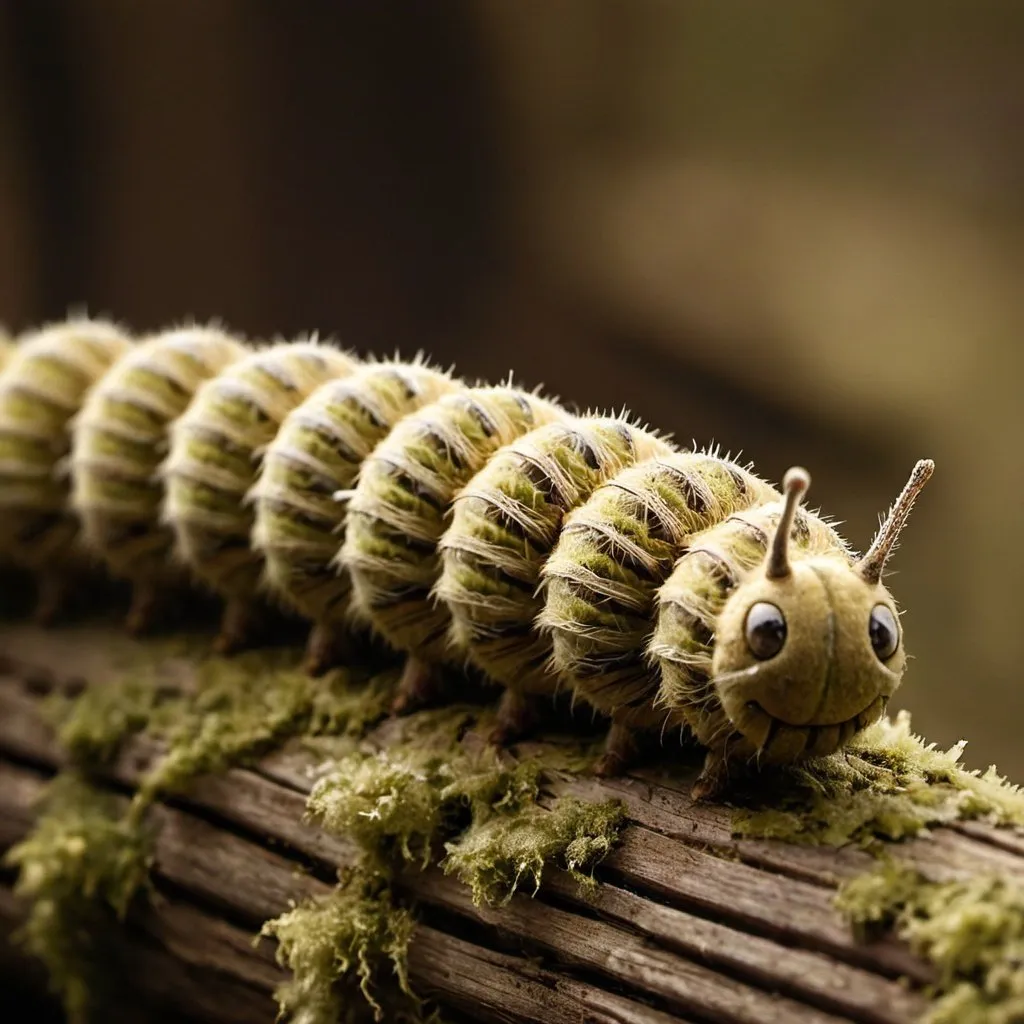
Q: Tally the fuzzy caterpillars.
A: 1